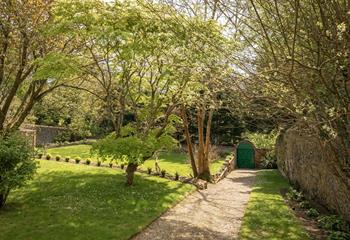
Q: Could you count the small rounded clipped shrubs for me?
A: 12